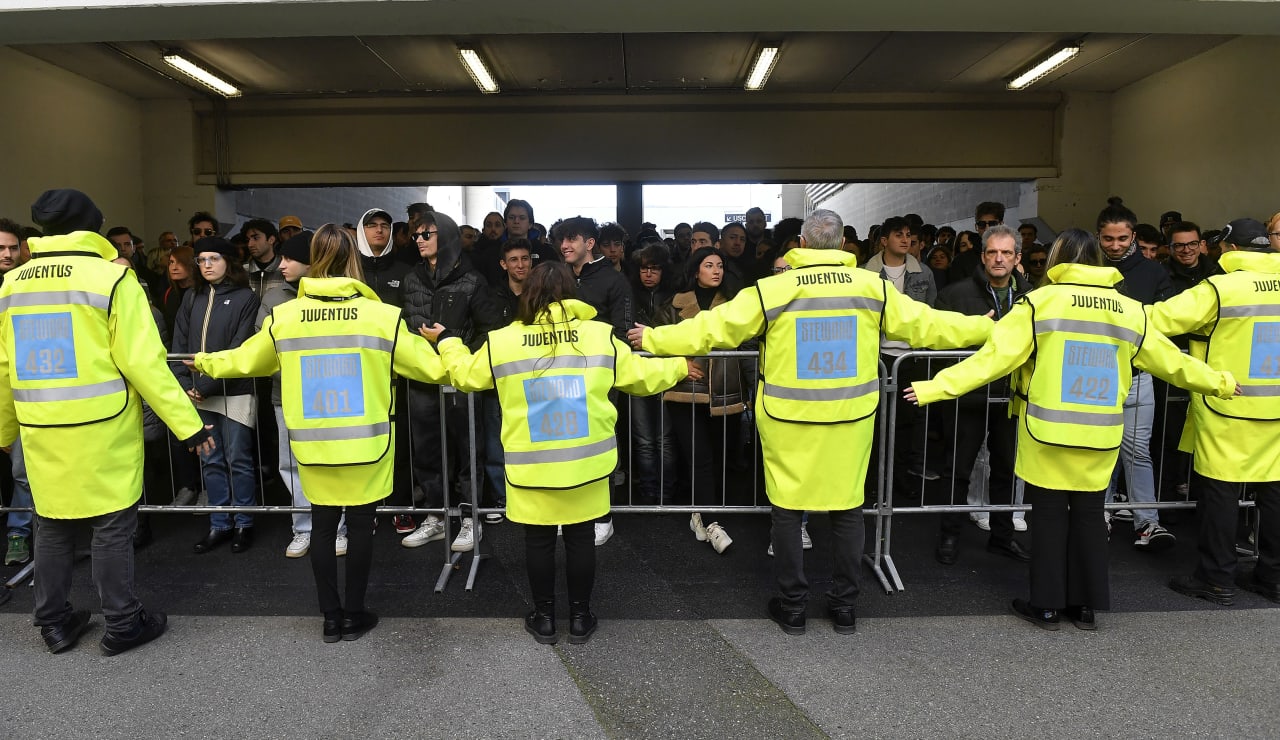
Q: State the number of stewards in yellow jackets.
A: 6